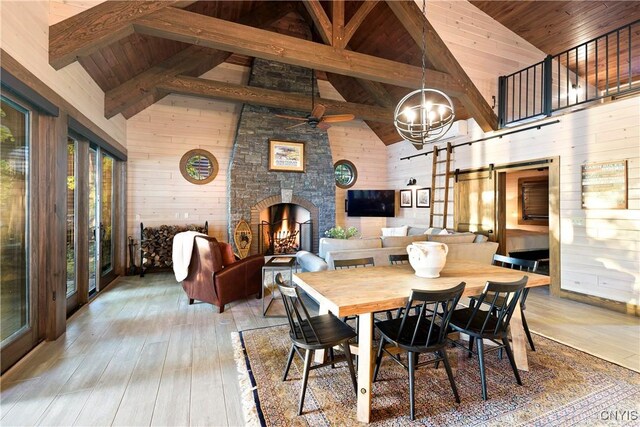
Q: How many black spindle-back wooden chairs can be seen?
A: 6